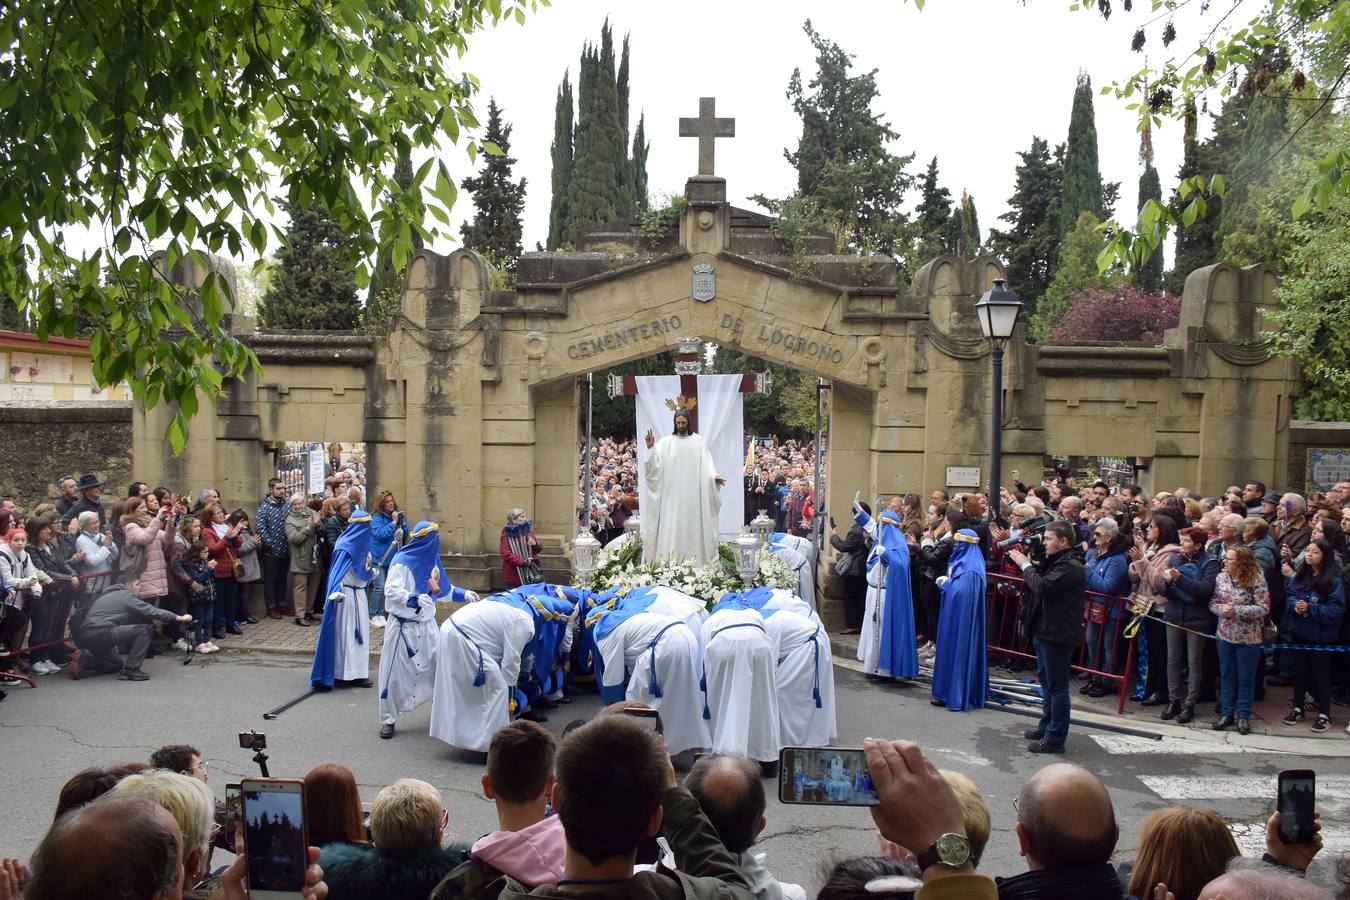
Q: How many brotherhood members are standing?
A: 4